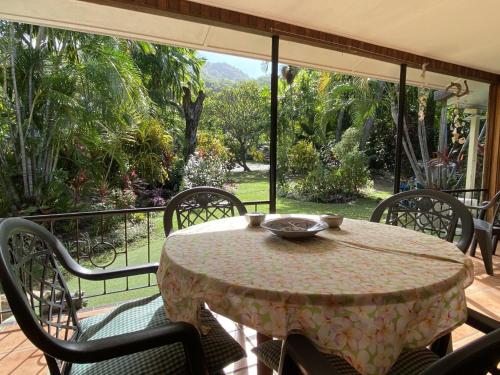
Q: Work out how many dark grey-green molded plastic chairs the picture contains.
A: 5